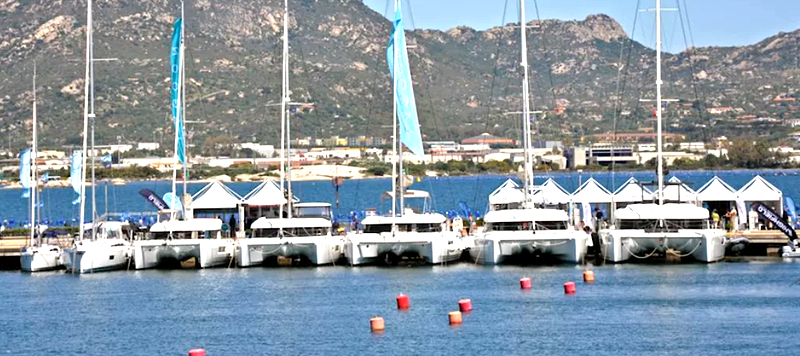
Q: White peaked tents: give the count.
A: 9